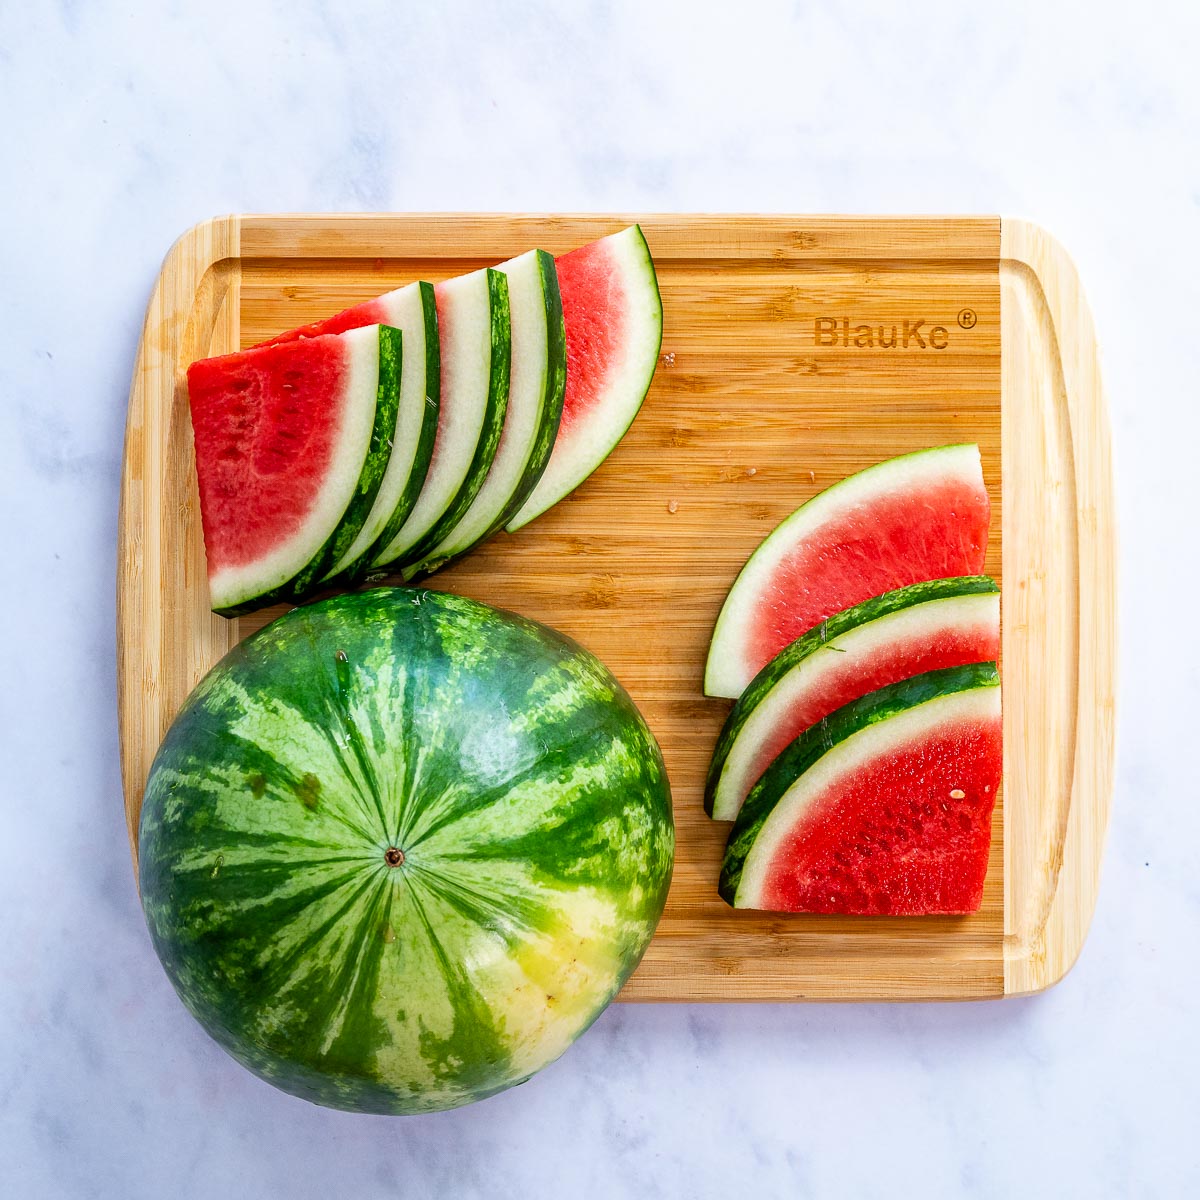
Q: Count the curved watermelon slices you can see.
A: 8